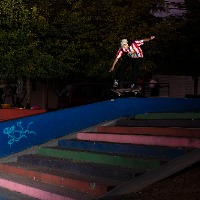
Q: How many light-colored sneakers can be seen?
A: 2